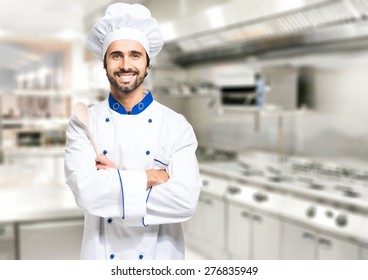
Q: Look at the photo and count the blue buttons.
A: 7